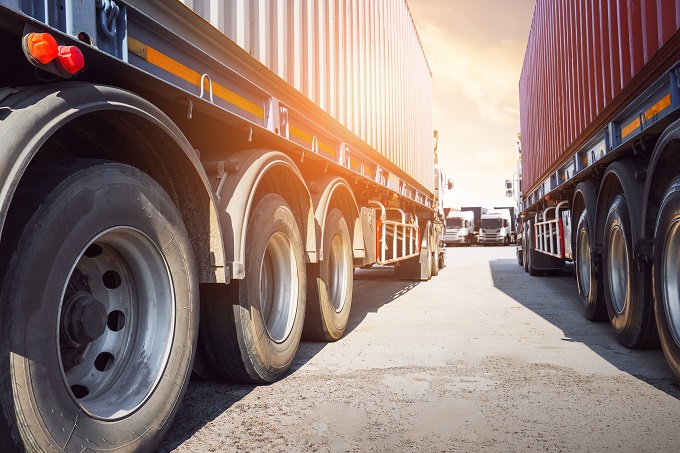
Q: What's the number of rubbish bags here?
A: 0